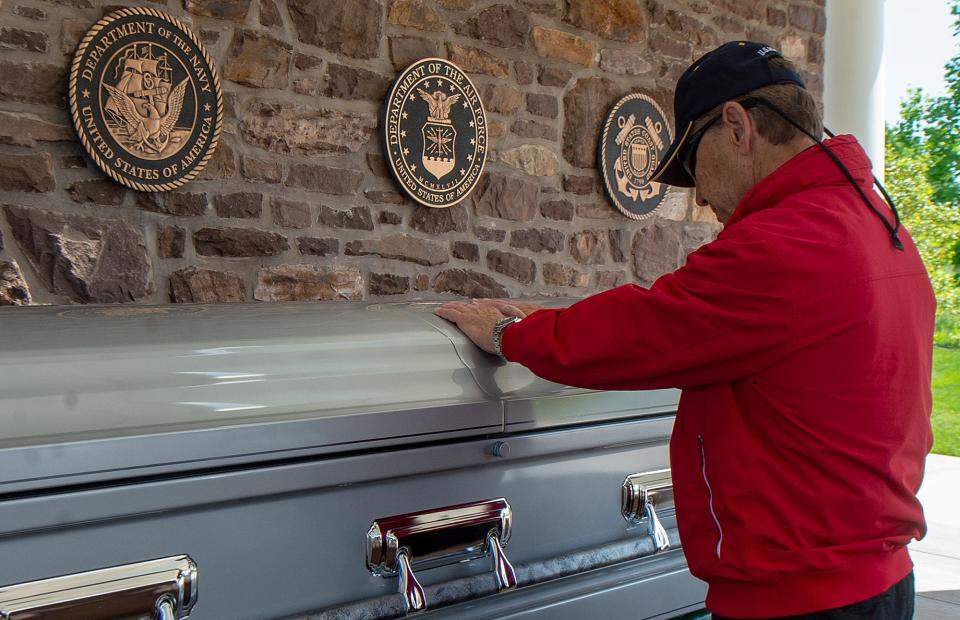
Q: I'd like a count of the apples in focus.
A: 0